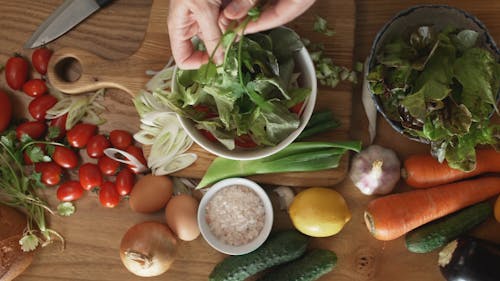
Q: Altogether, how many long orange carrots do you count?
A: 2